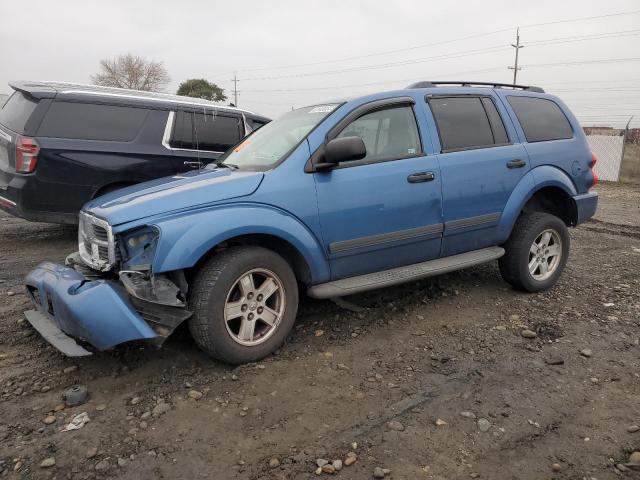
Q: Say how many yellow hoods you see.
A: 0